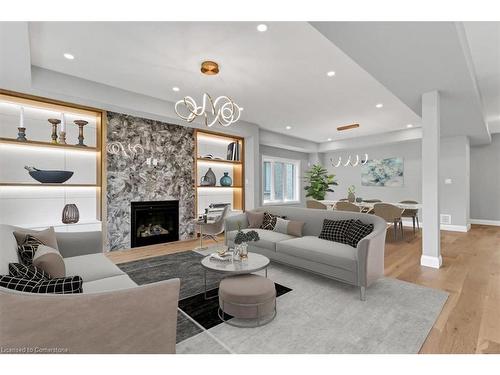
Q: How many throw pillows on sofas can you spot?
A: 10